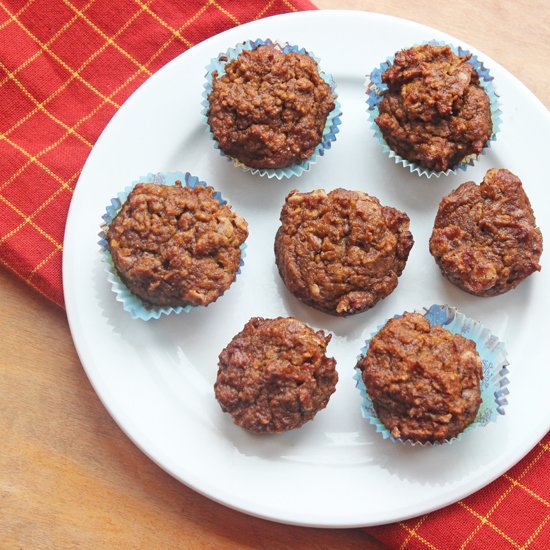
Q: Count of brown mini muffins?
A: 7